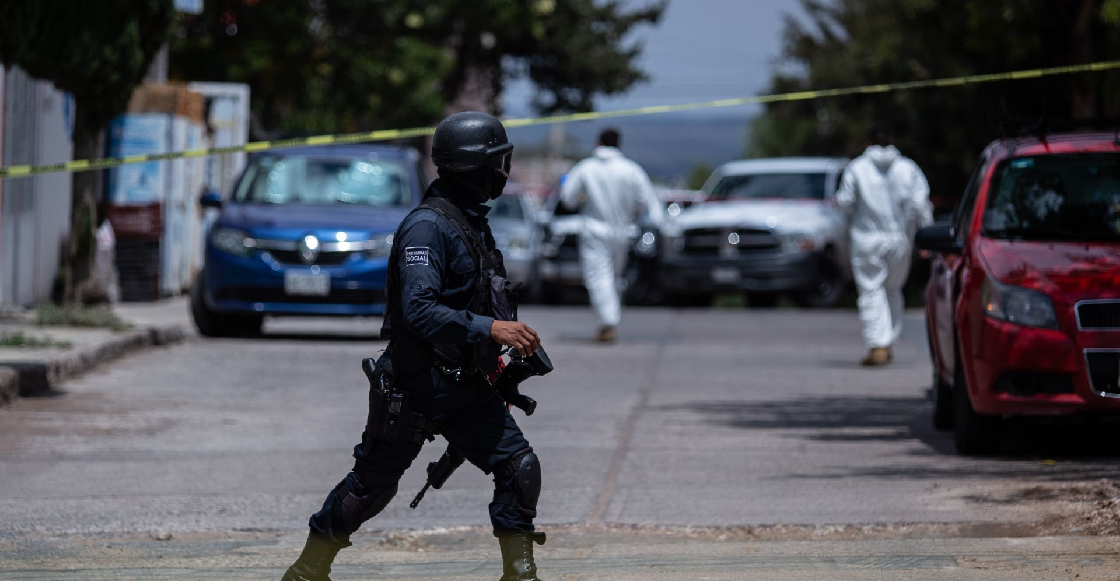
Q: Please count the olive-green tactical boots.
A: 2